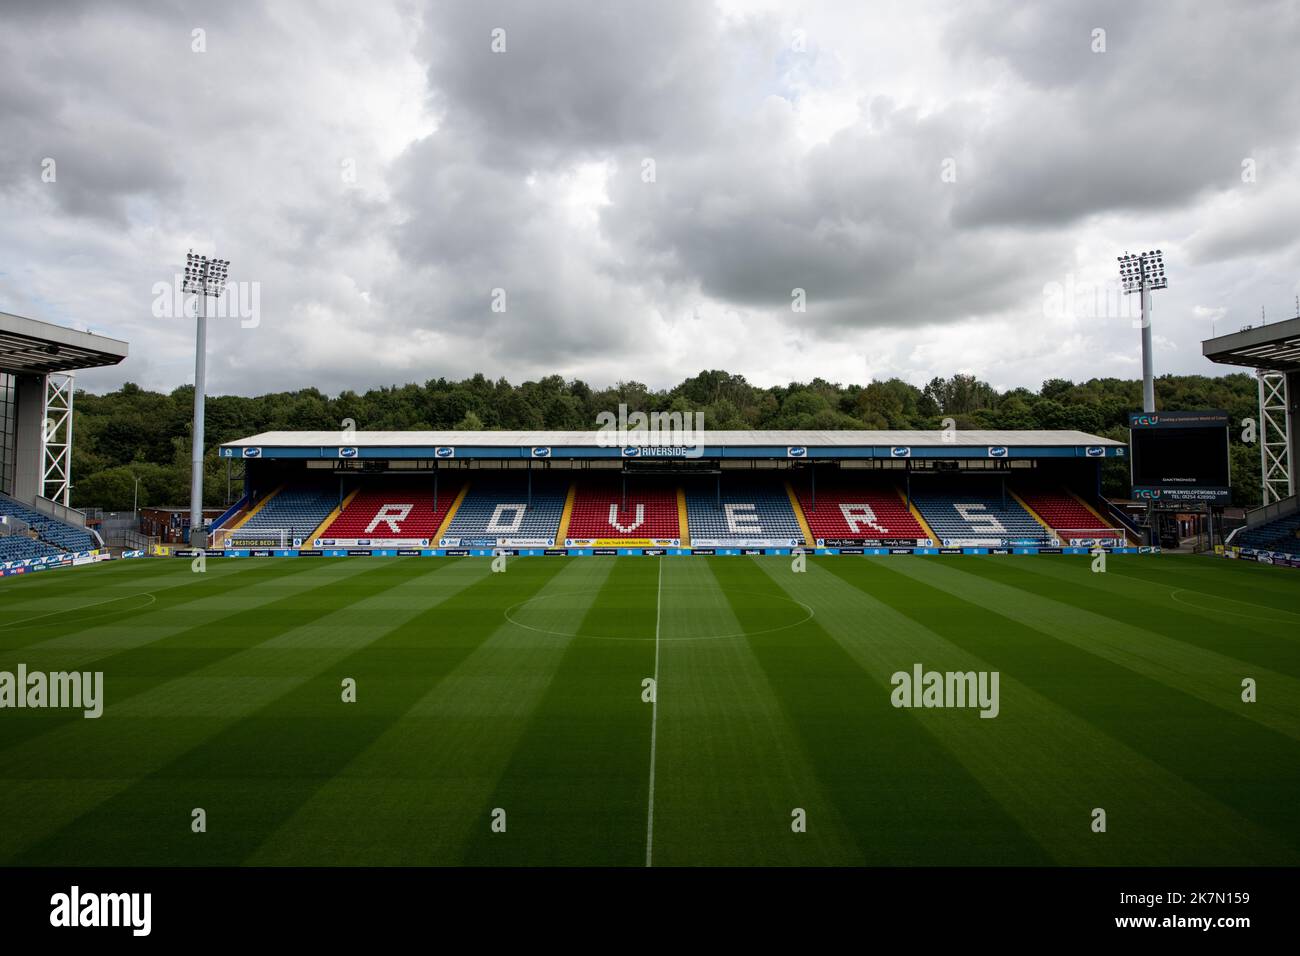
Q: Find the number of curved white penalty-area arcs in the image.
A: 2